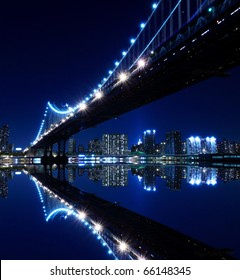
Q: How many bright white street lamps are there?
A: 4